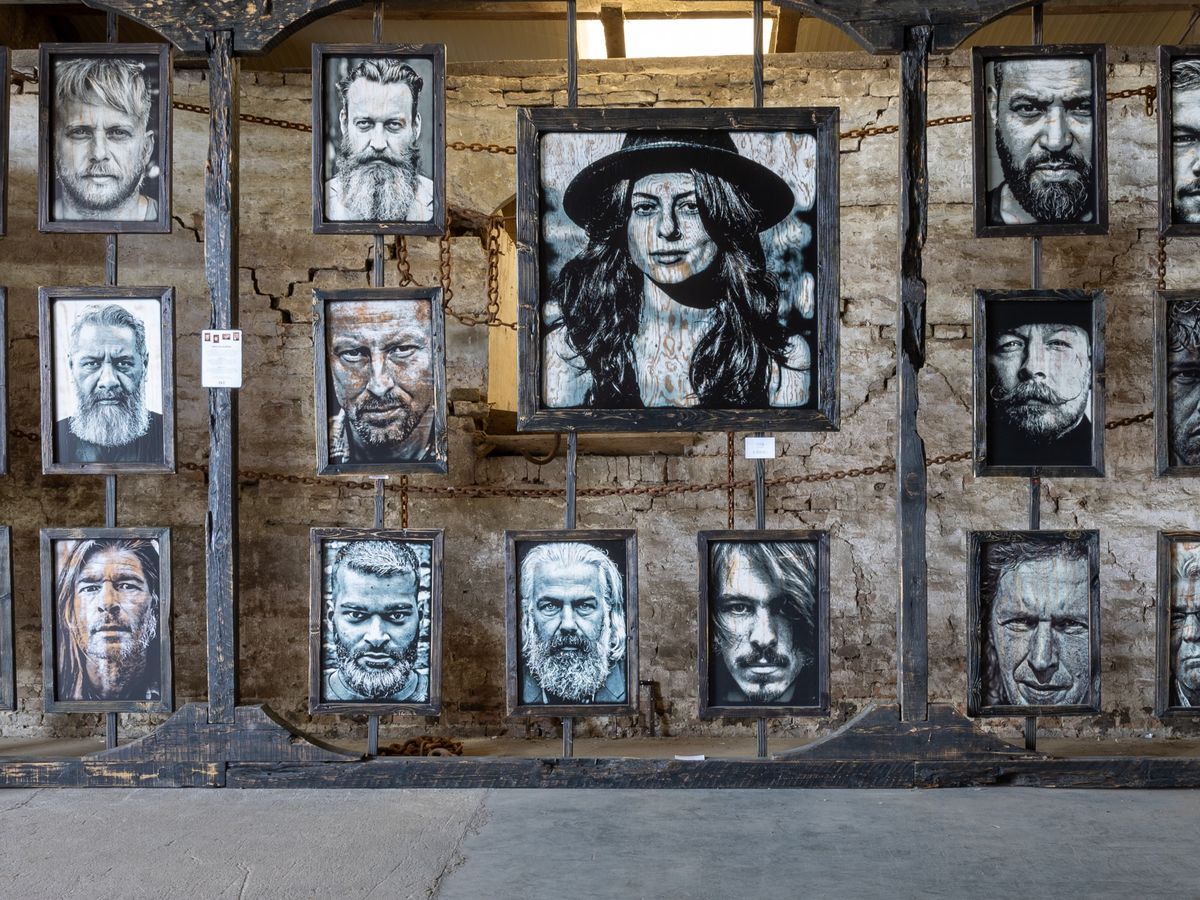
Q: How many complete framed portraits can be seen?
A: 12